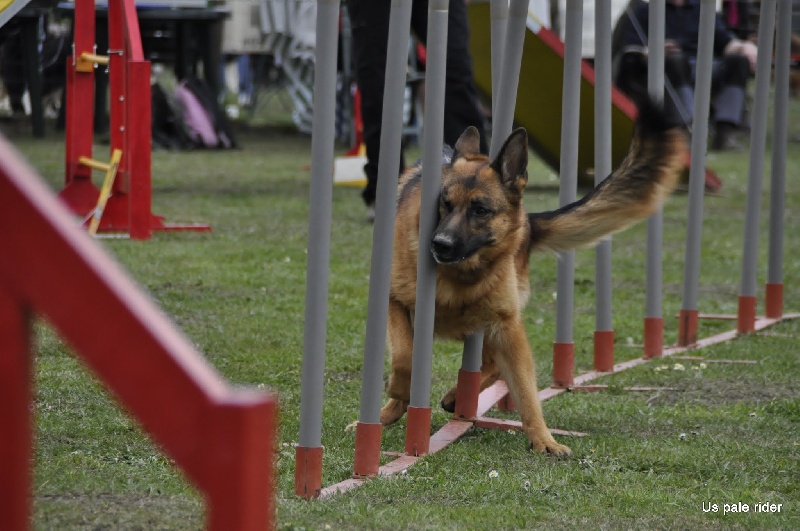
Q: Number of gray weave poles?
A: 11